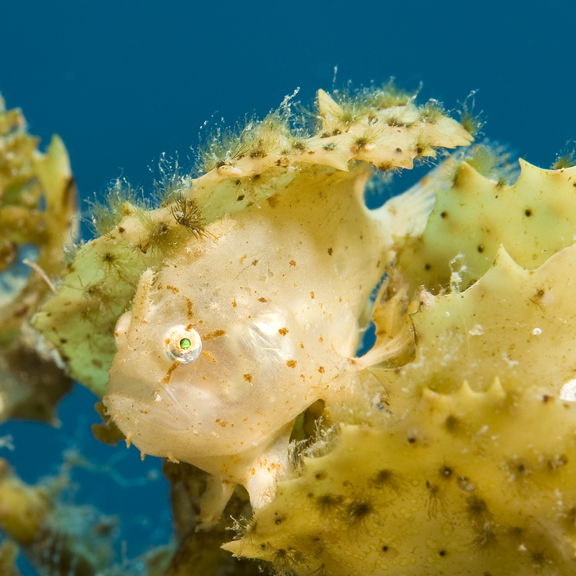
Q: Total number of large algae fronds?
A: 4